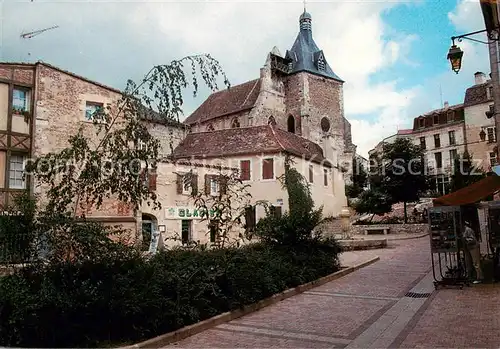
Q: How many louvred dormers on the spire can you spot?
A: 2